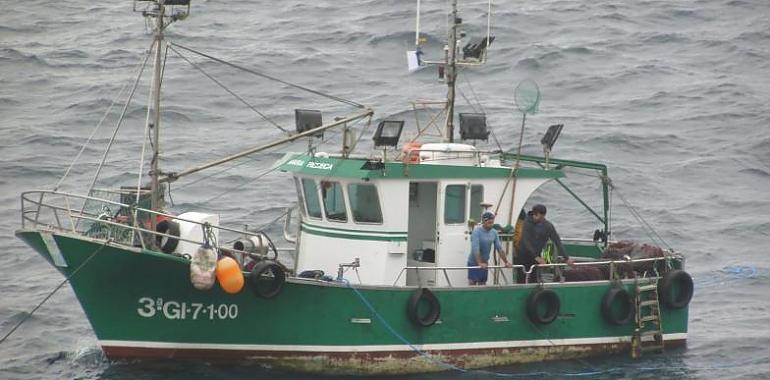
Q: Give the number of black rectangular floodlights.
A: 4